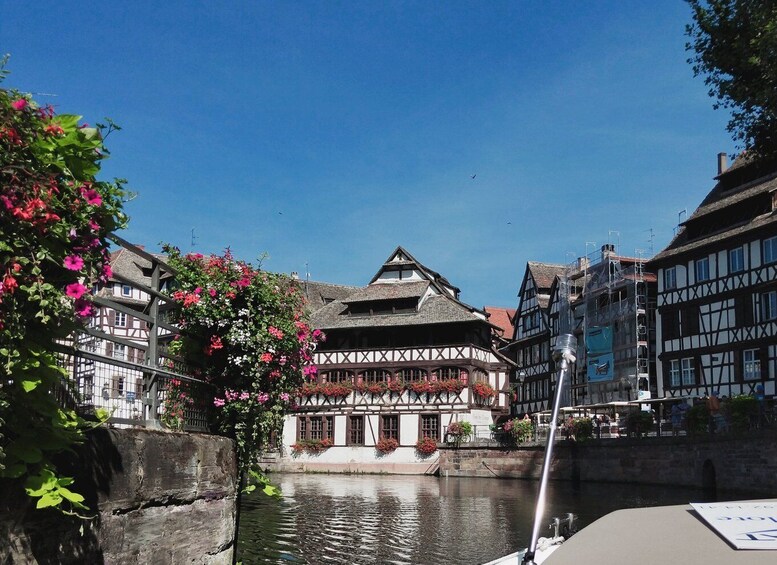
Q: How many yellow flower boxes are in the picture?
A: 0